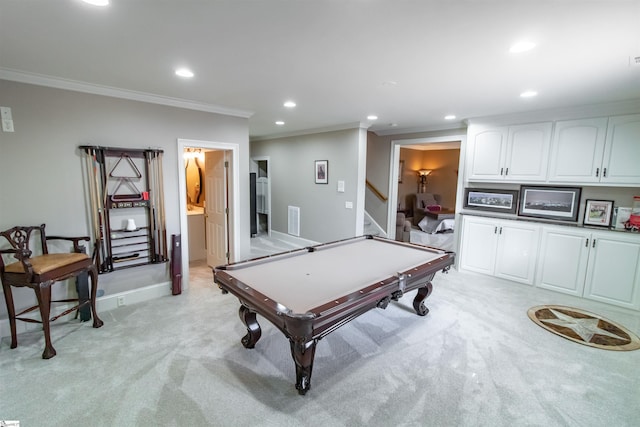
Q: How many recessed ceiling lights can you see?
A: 8